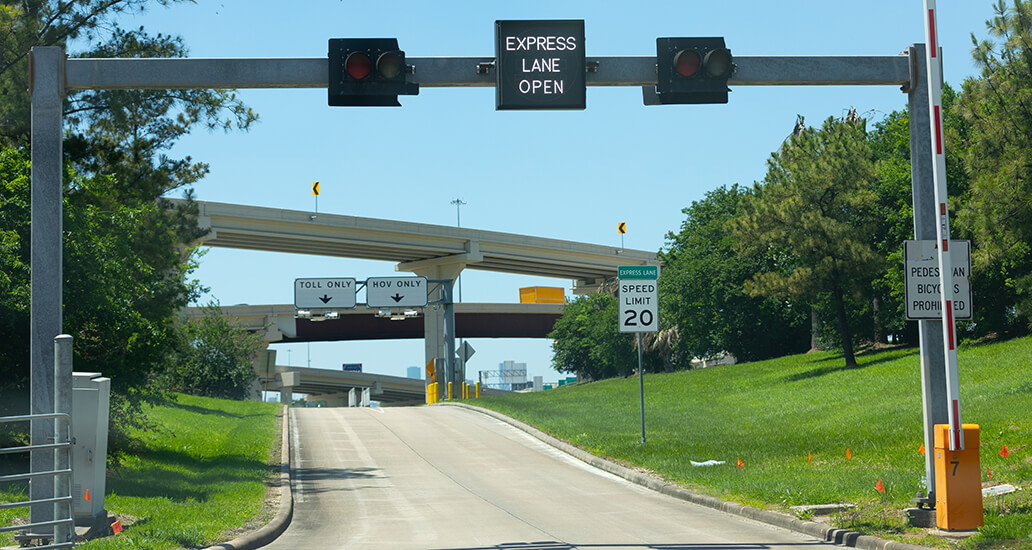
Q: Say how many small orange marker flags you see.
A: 9